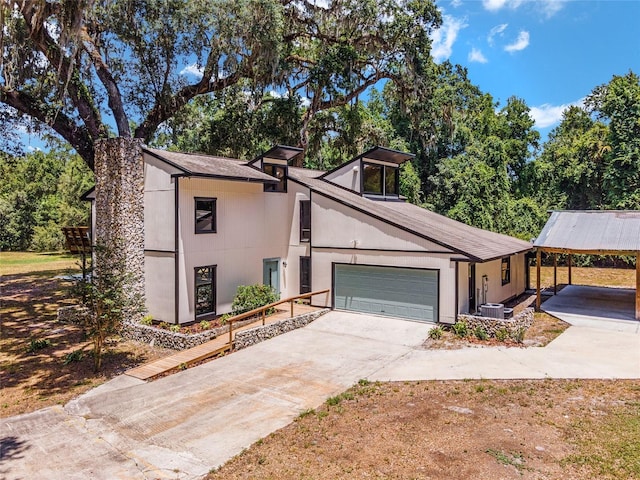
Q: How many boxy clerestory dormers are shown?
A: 2